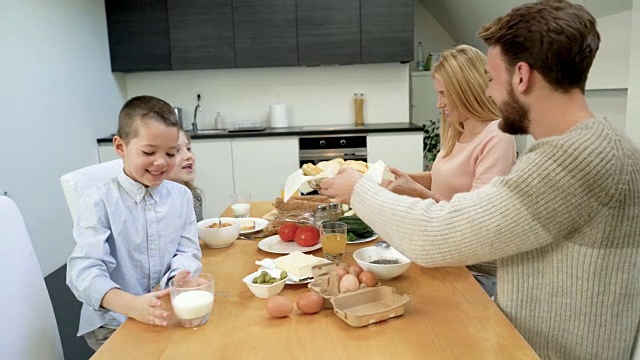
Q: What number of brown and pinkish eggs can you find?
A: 6